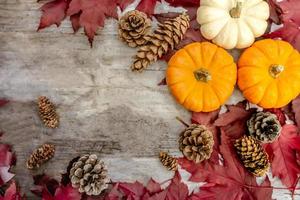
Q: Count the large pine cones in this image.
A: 6